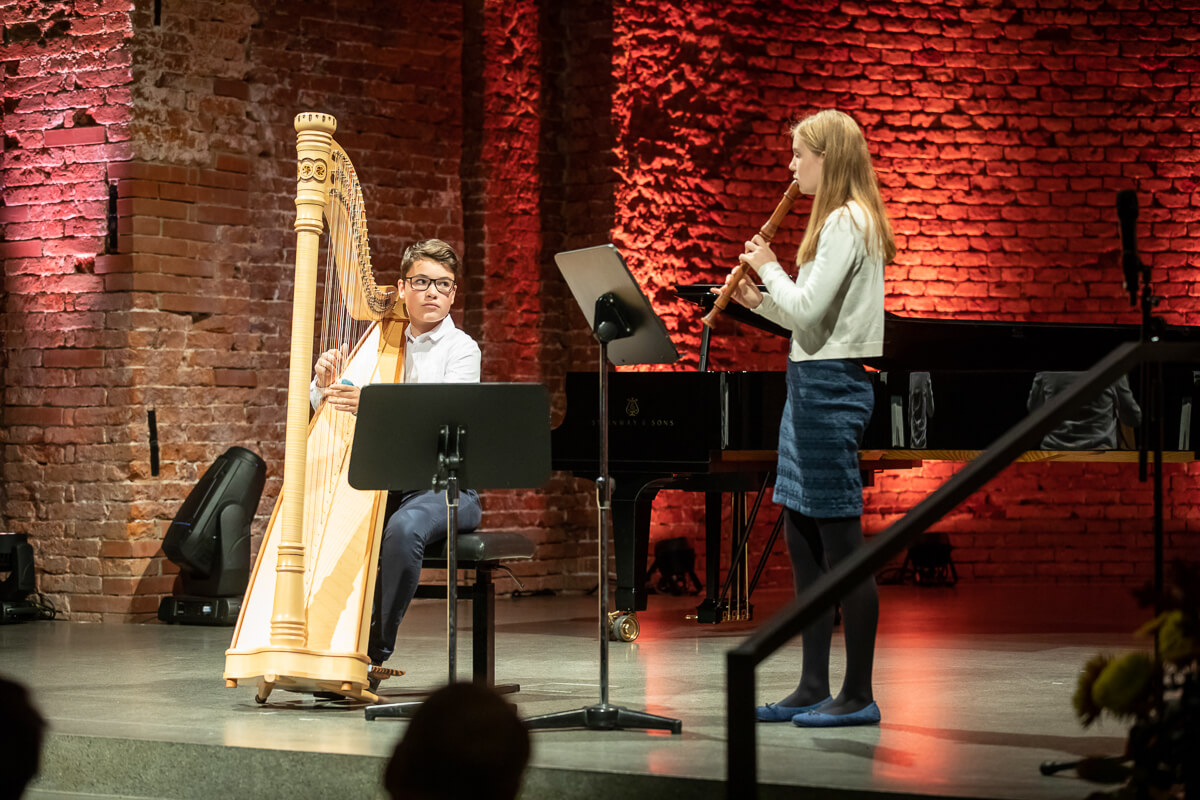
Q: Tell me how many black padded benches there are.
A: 1